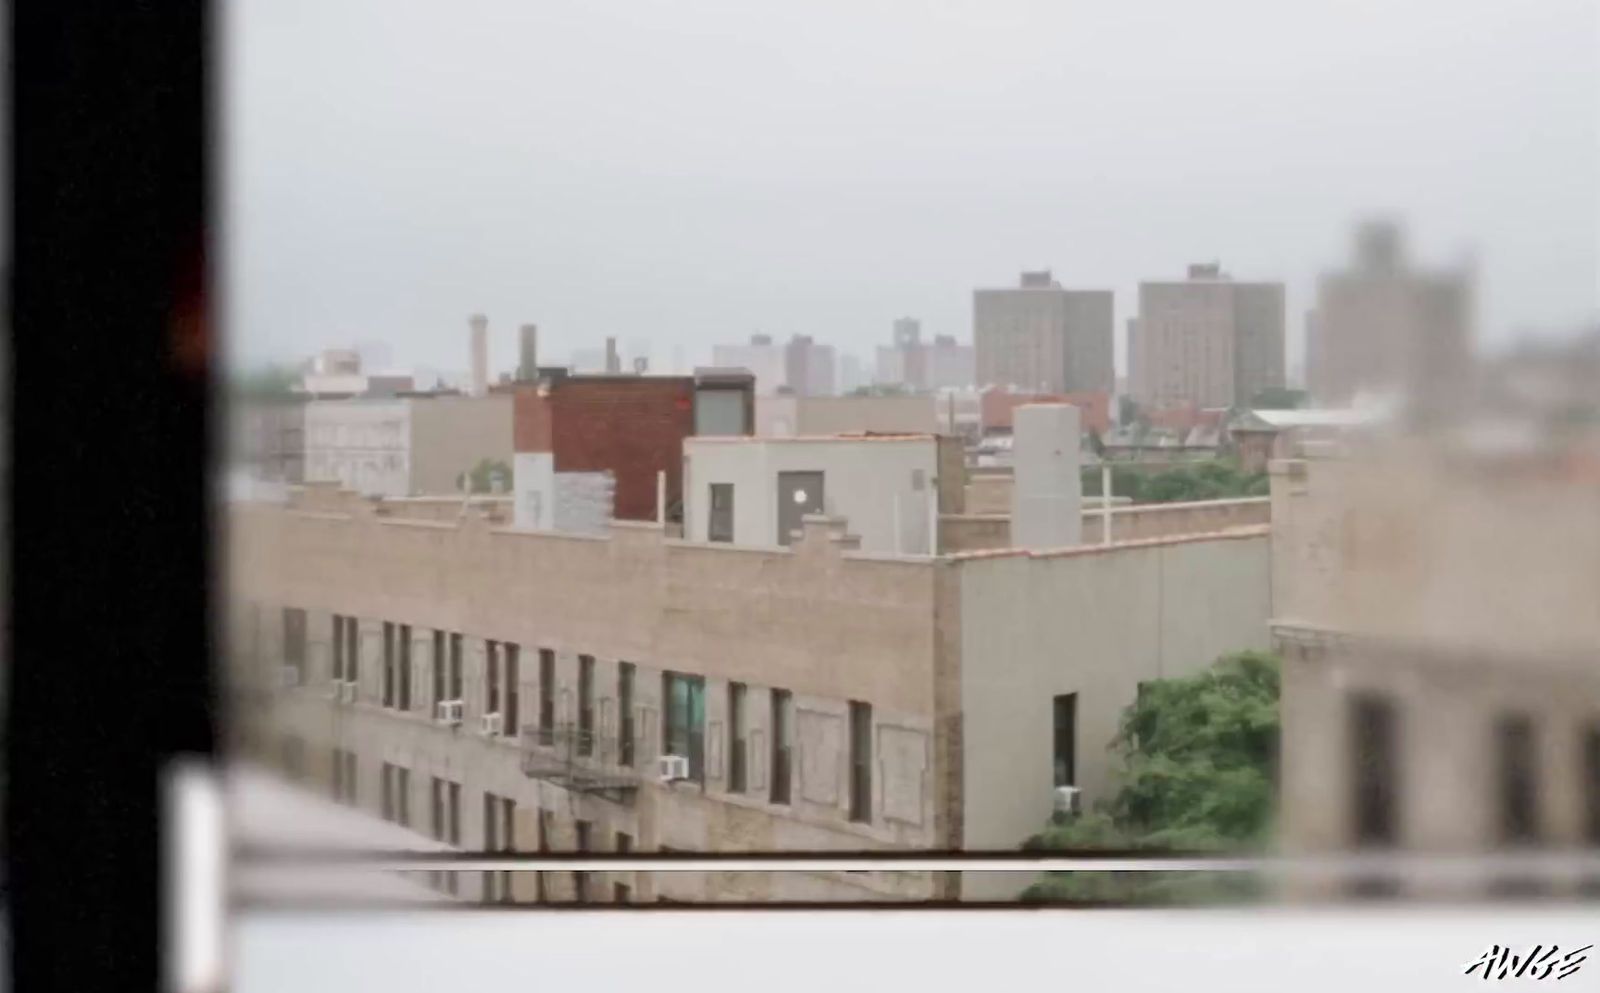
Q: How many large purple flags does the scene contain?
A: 0